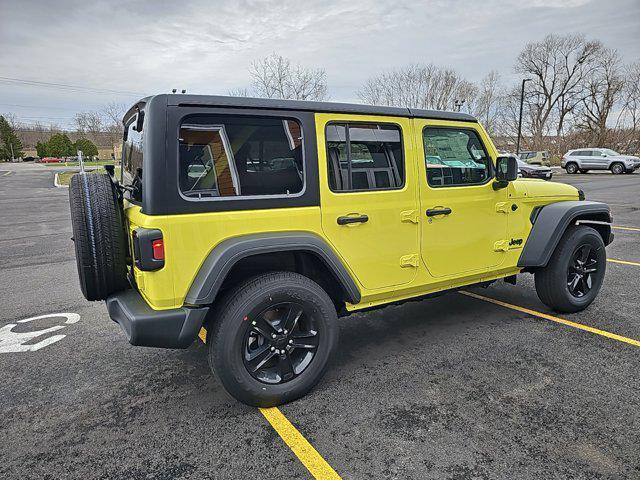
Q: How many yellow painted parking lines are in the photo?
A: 4